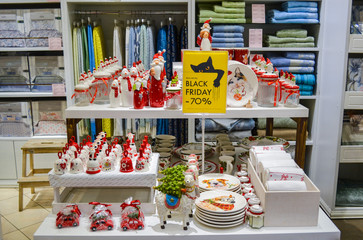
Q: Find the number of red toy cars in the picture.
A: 3